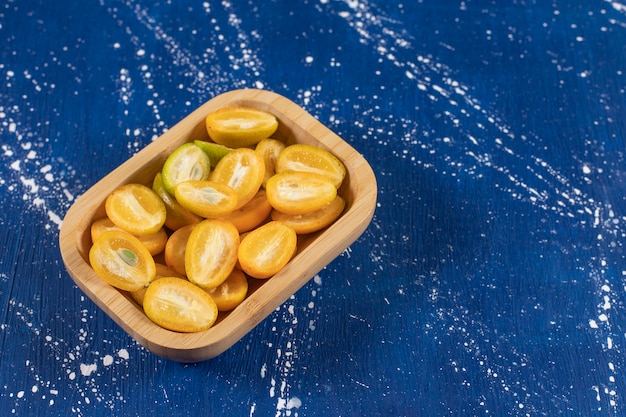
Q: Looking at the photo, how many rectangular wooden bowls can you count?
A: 1